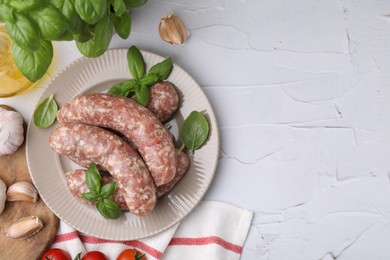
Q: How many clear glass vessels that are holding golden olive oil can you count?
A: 1